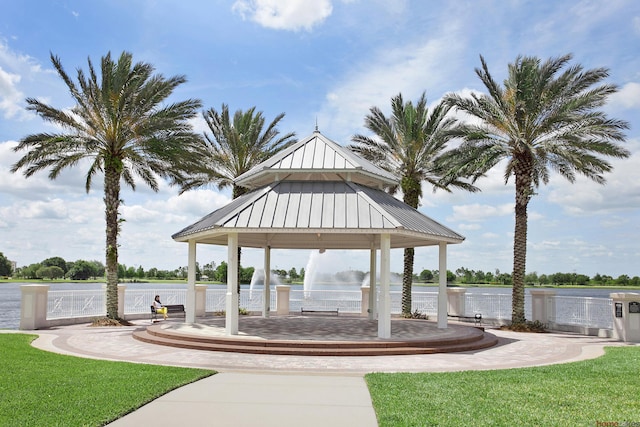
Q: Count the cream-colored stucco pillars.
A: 8